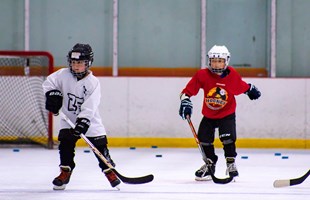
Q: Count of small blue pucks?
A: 8